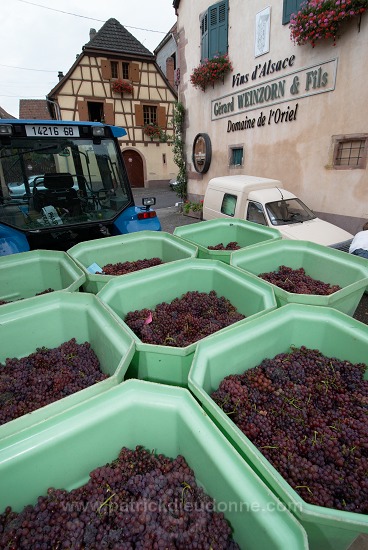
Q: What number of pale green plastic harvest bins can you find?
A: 8